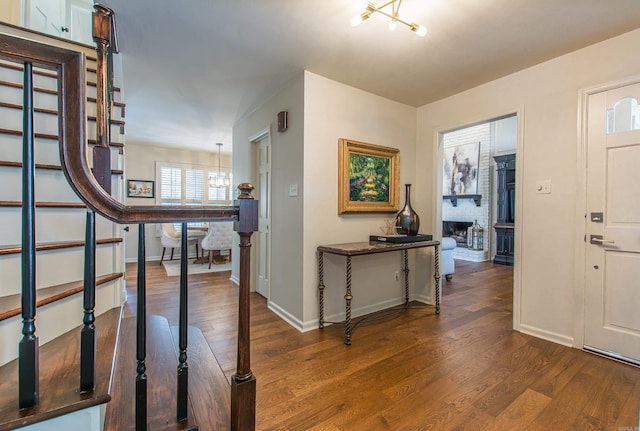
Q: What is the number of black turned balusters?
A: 4